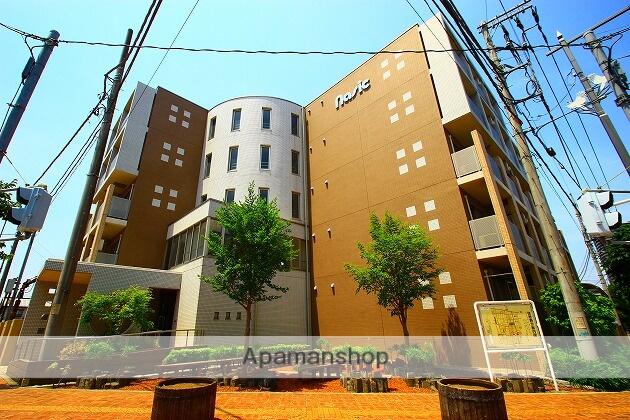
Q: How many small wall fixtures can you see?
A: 10